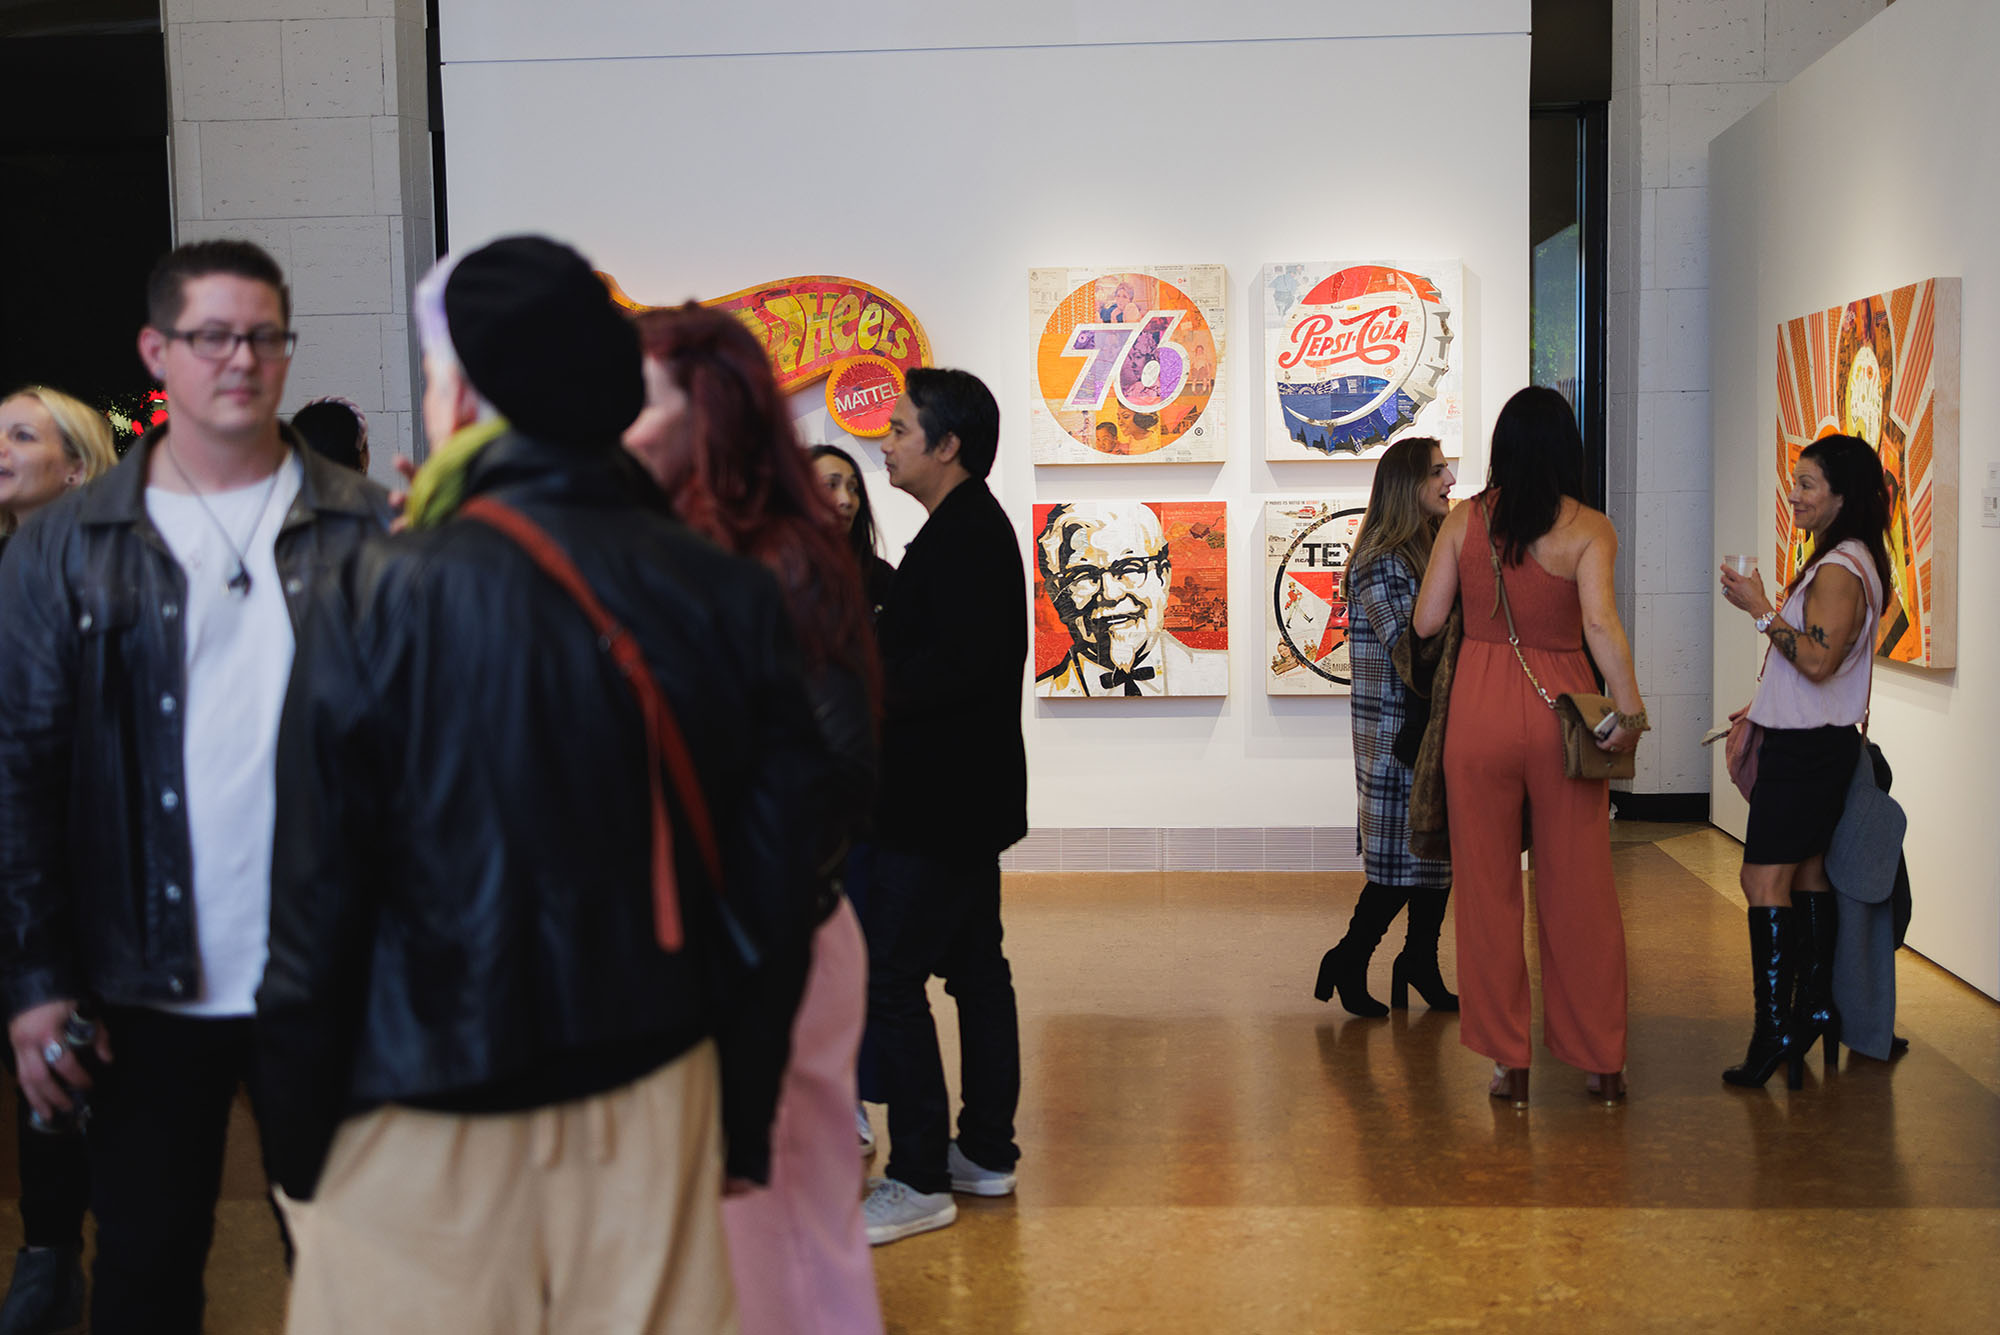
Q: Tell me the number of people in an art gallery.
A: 10